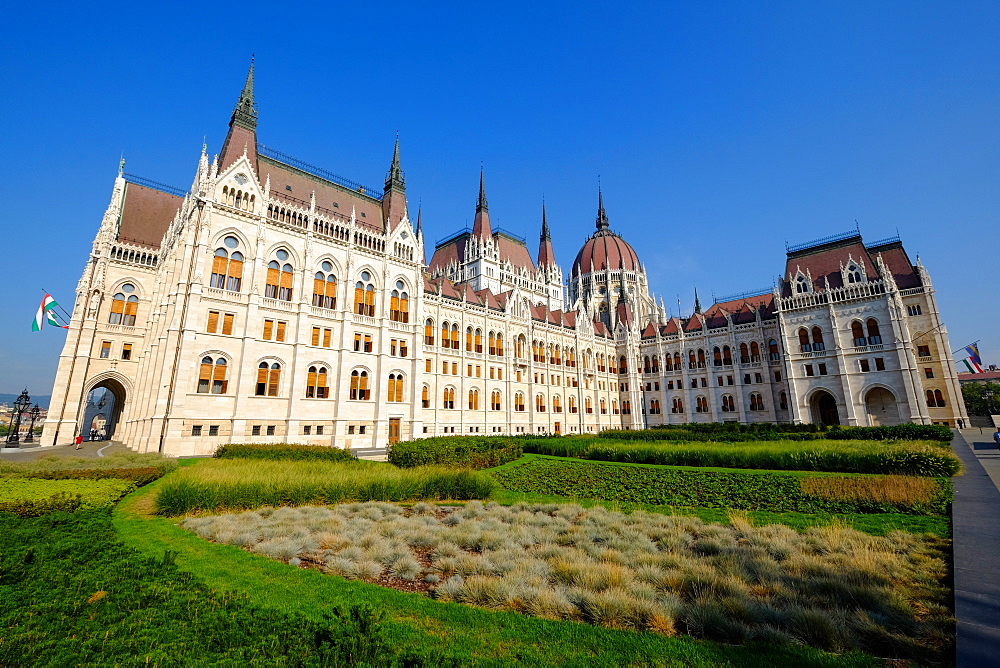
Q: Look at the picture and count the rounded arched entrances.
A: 3